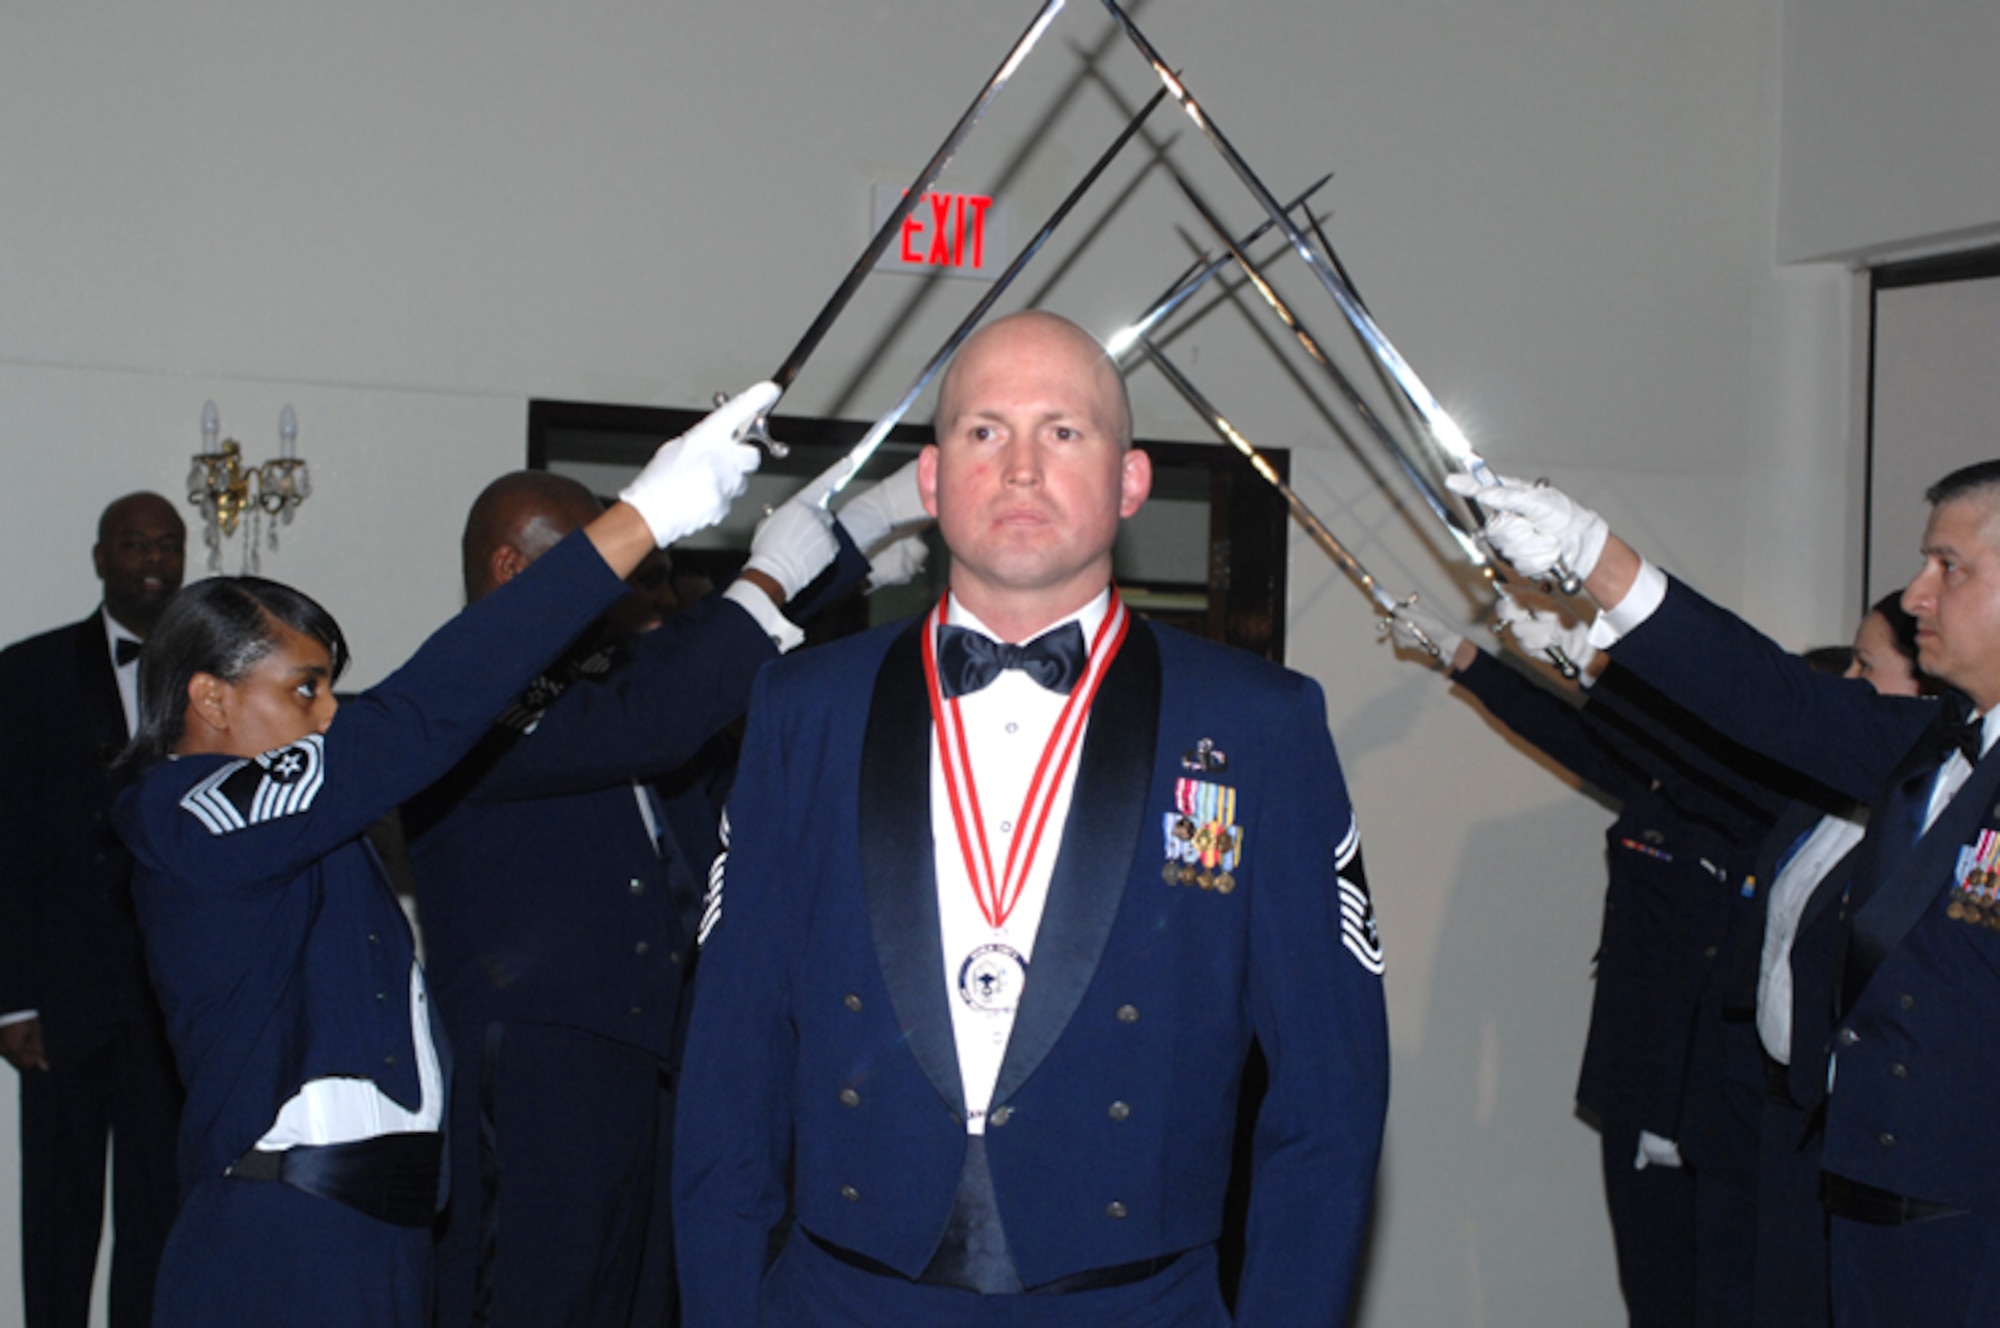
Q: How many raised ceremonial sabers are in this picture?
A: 8